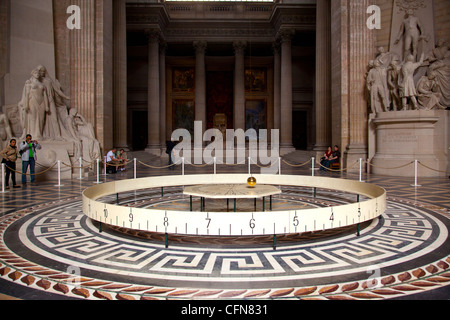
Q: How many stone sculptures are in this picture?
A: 2